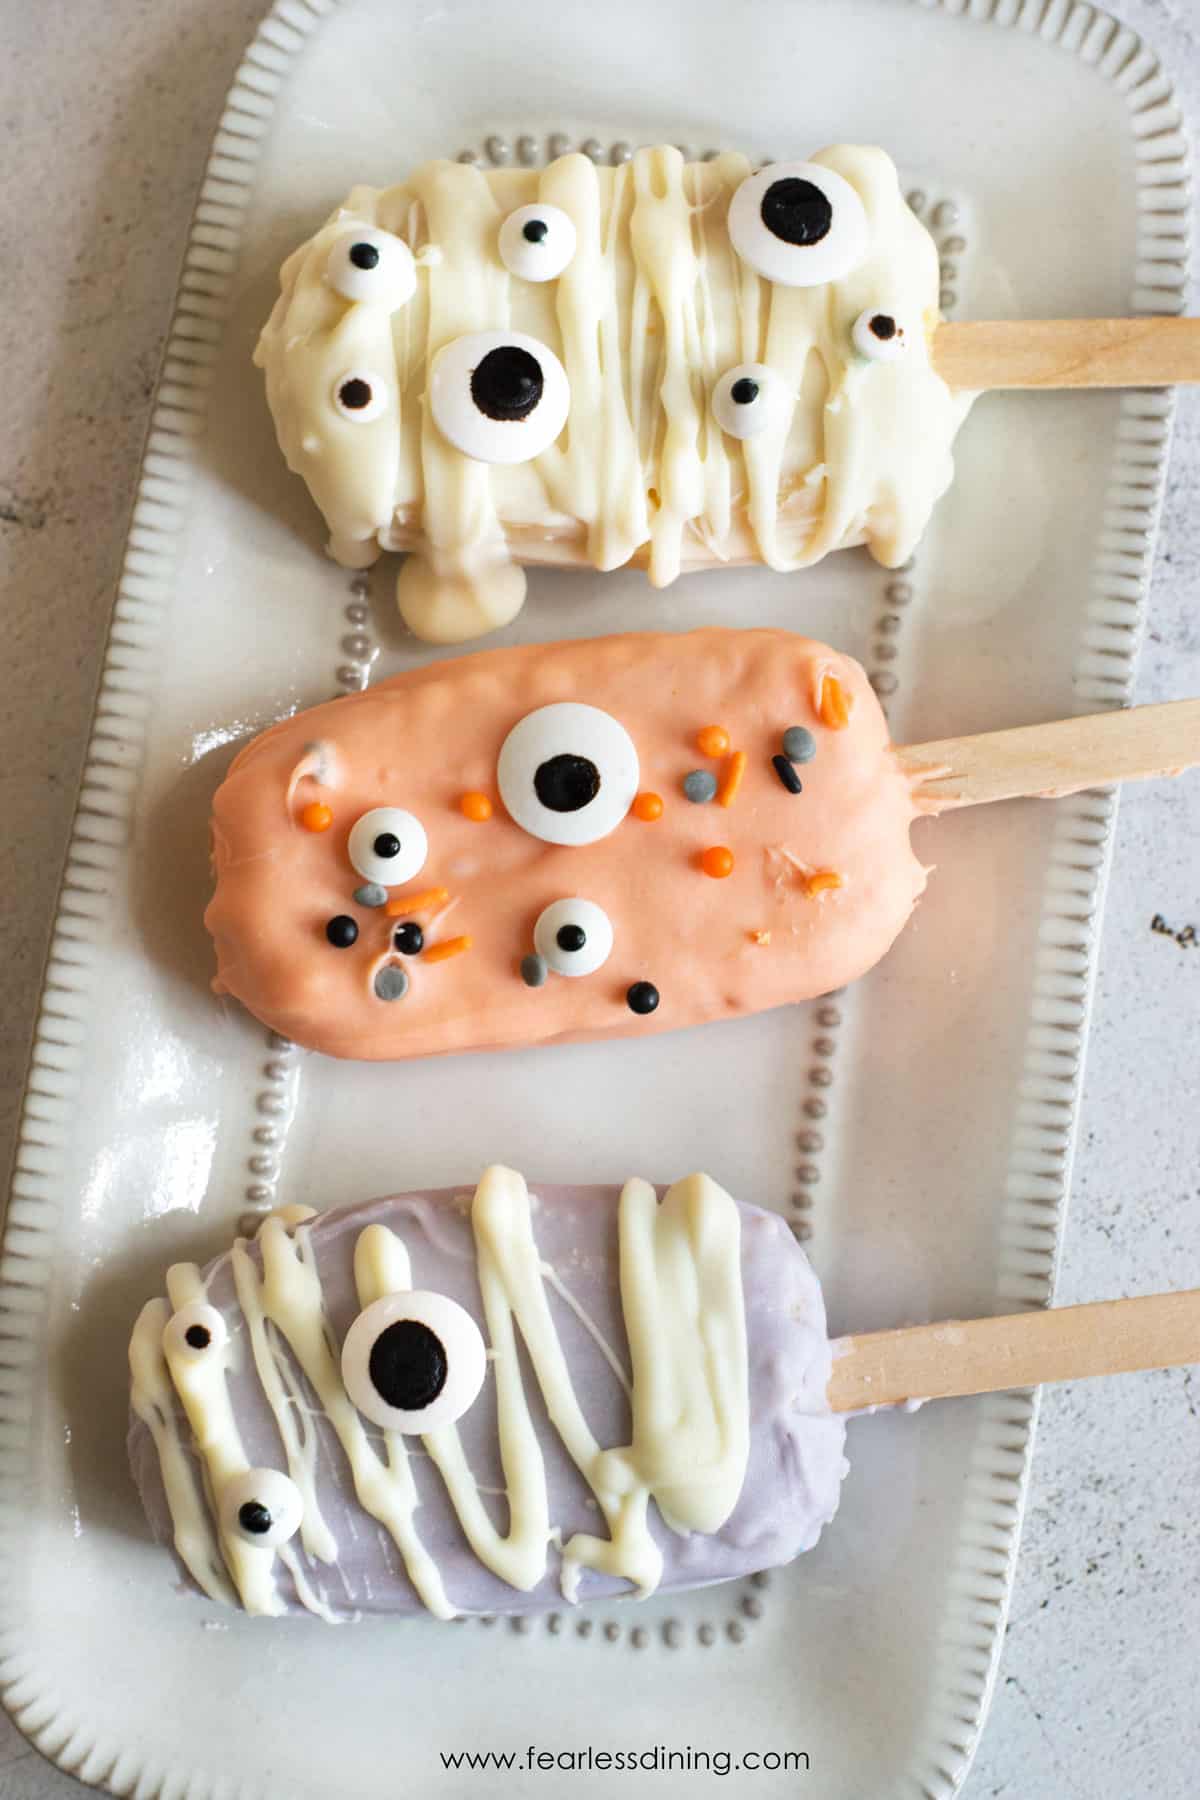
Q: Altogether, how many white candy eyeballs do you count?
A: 13